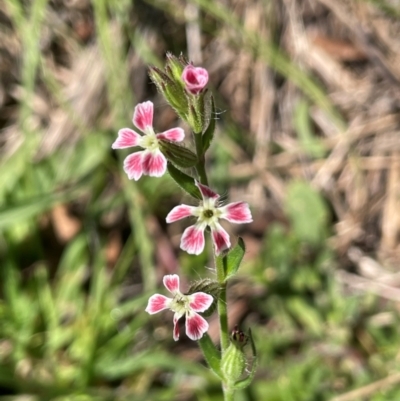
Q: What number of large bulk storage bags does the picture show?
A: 0